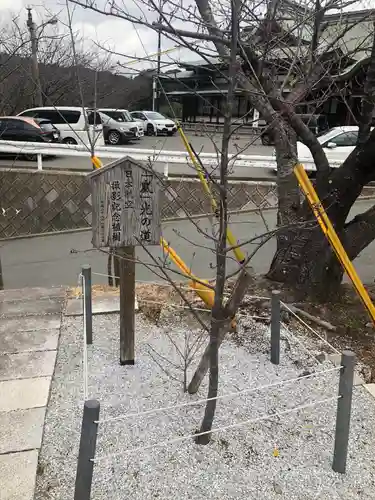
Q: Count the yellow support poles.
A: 3